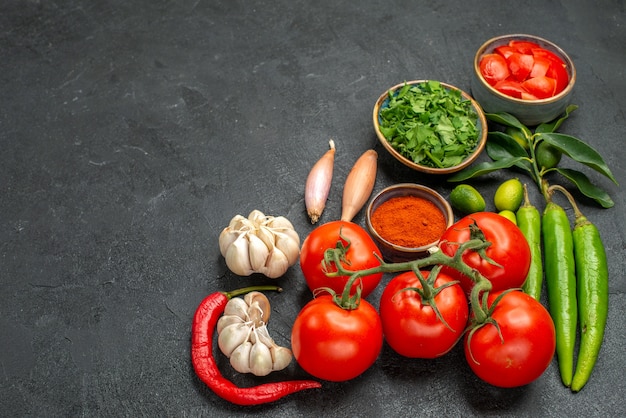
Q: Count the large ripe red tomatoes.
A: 5